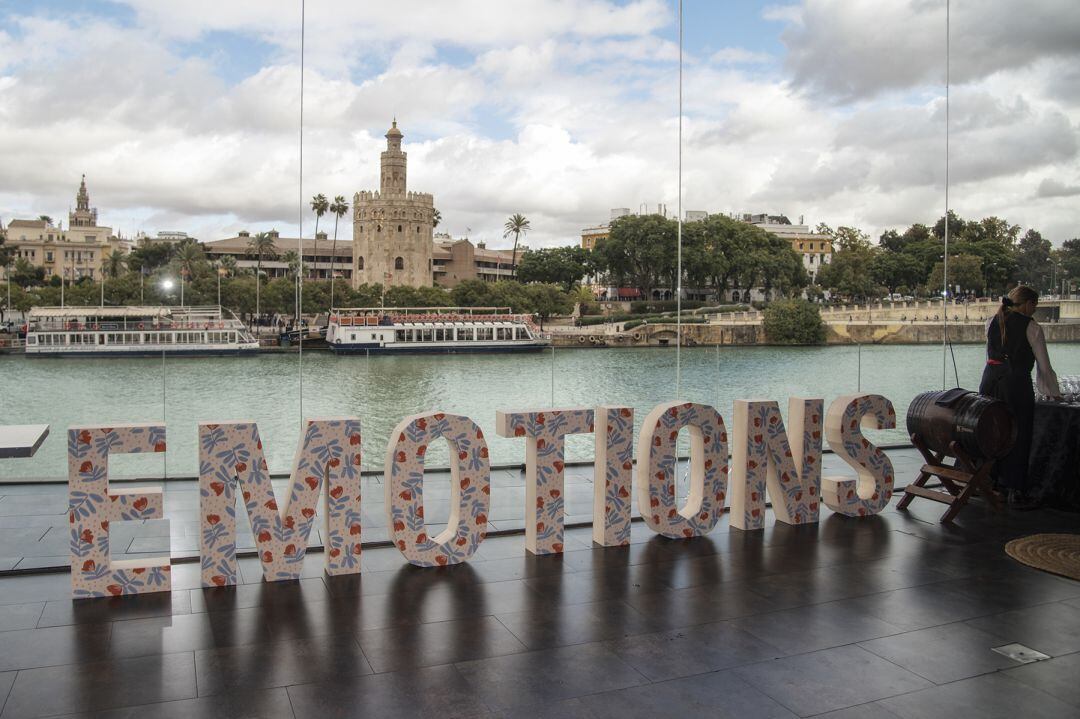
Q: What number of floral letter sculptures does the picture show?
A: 8